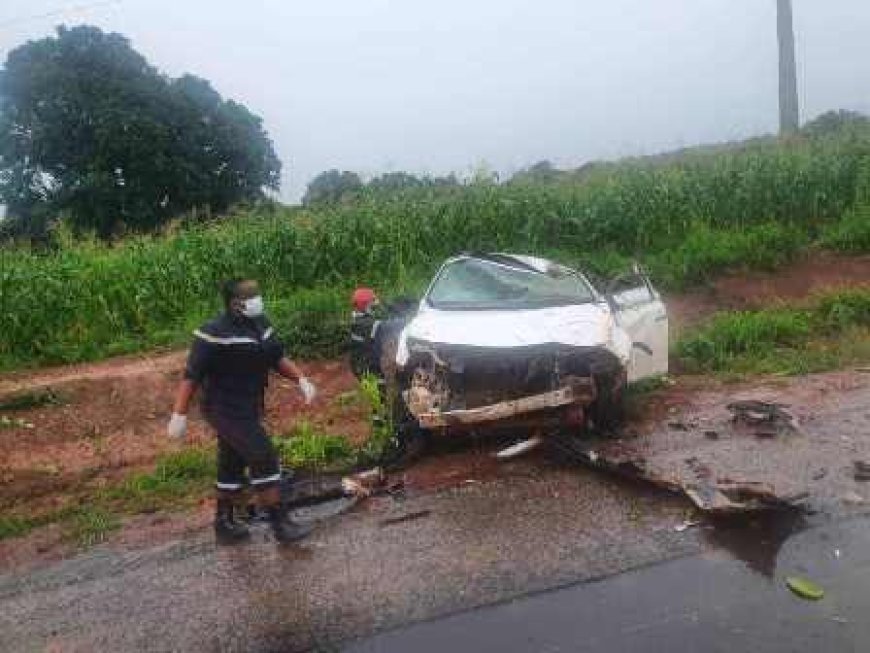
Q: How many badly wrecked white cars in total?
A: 1